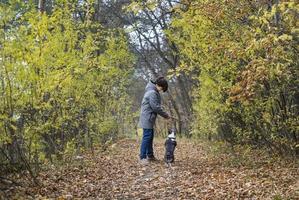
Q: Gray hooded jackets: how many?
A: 1